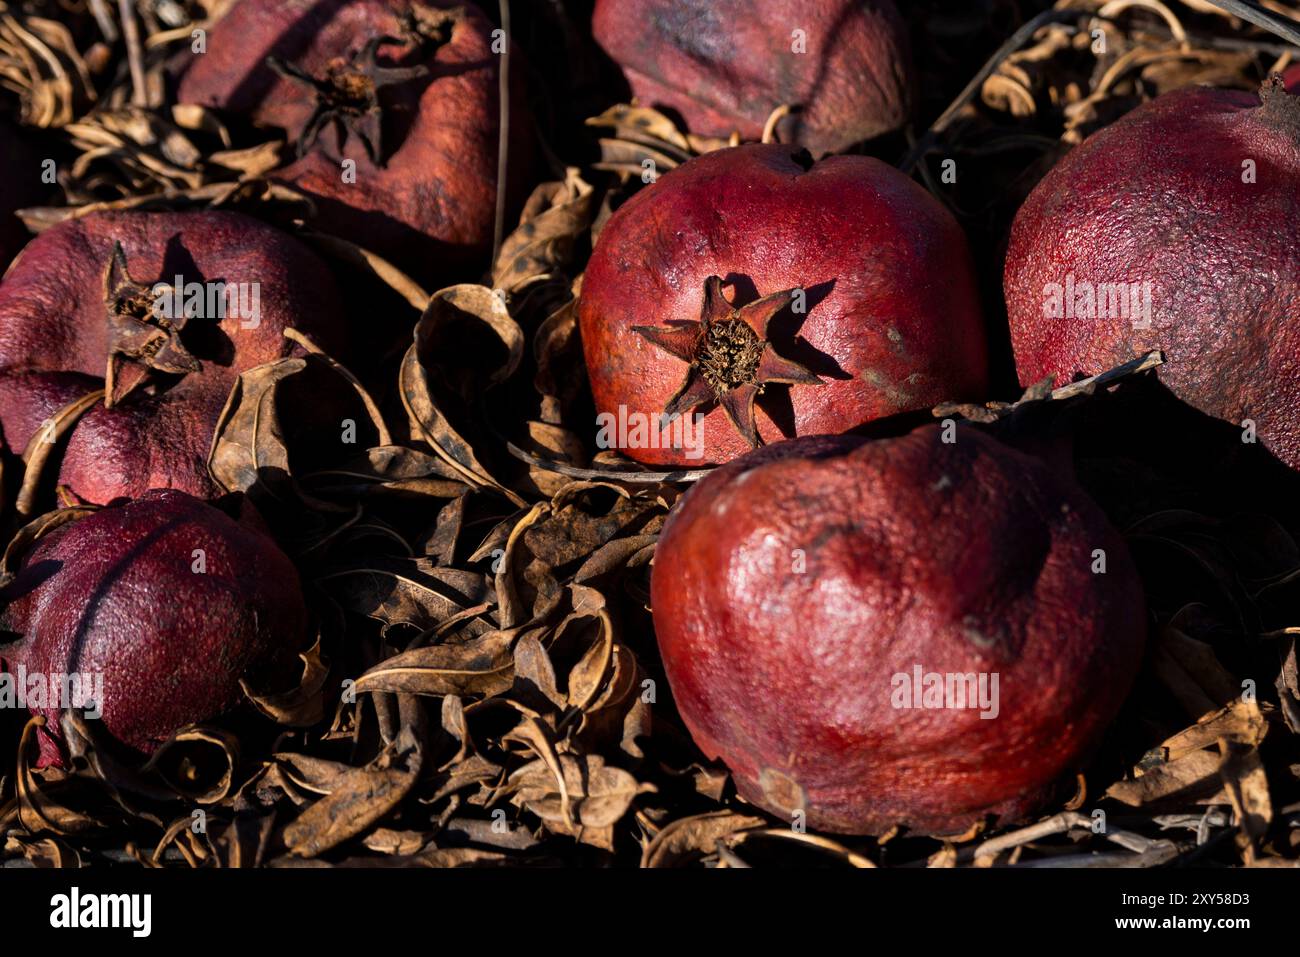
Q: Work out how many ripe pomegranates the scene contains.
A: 7